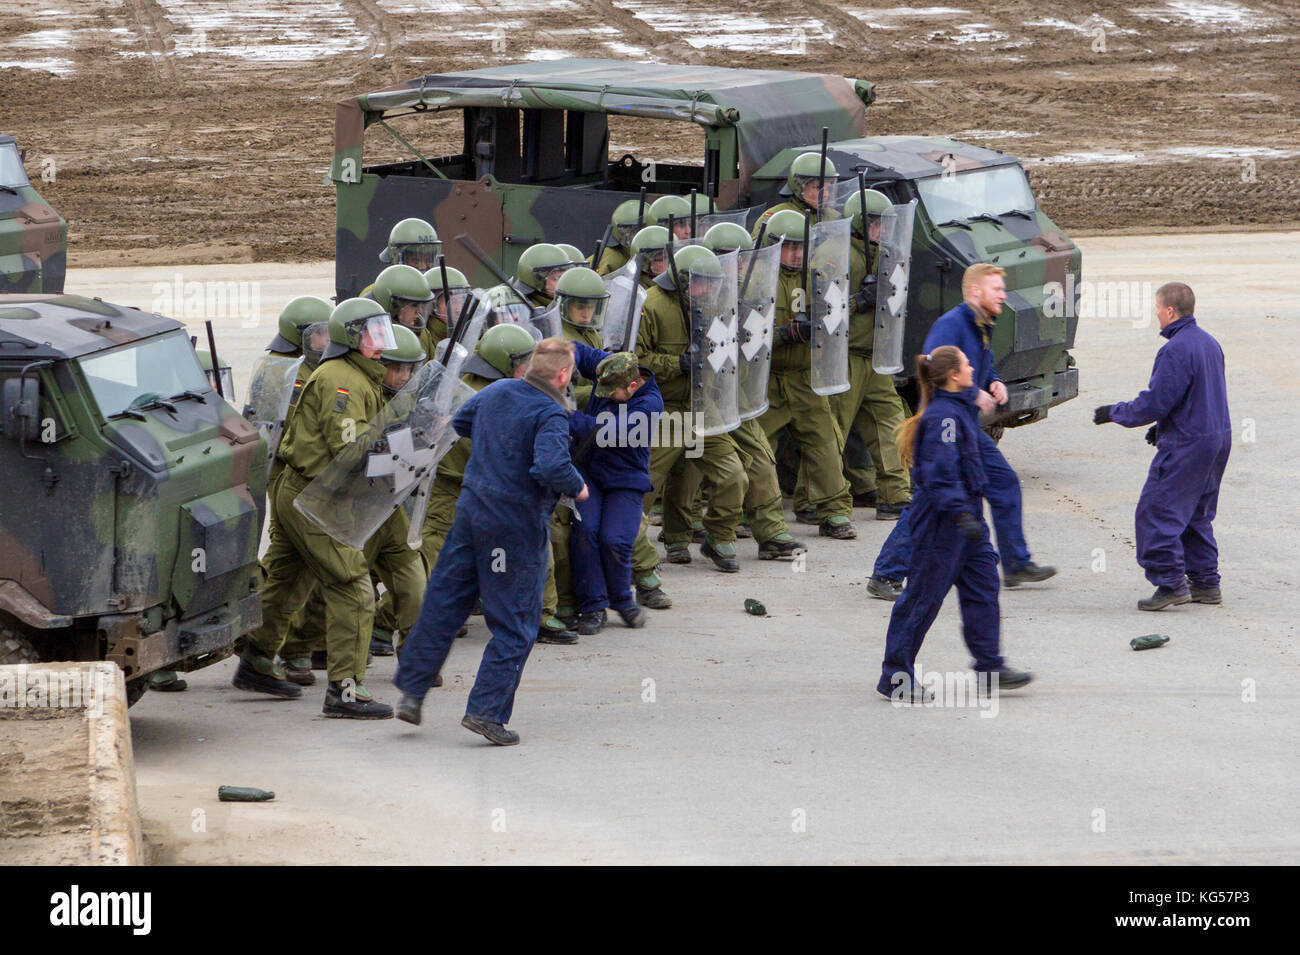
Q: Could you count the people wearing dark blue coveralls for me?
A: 5